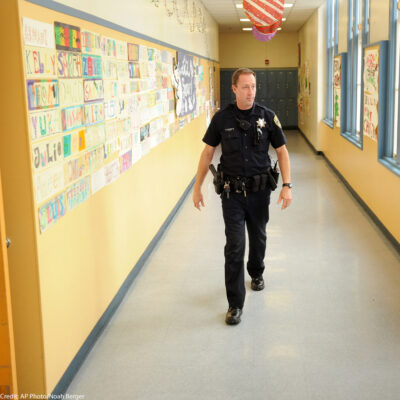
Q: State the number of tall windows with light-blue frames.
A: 3